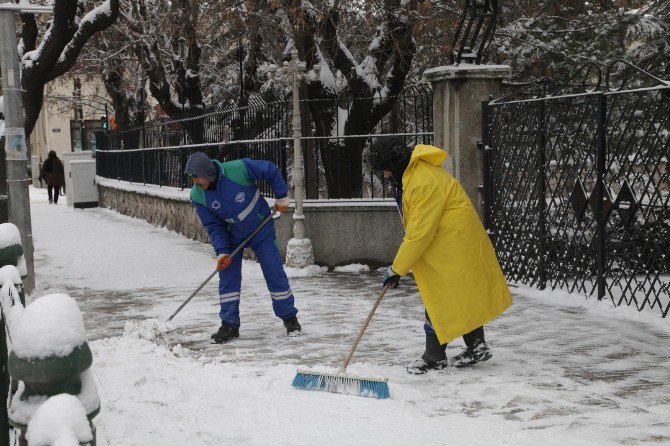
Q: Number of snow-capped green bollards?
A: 2